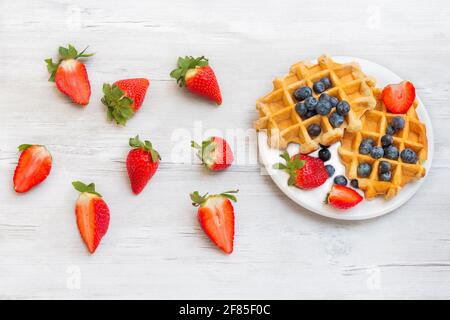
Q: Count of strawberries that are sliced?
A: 6